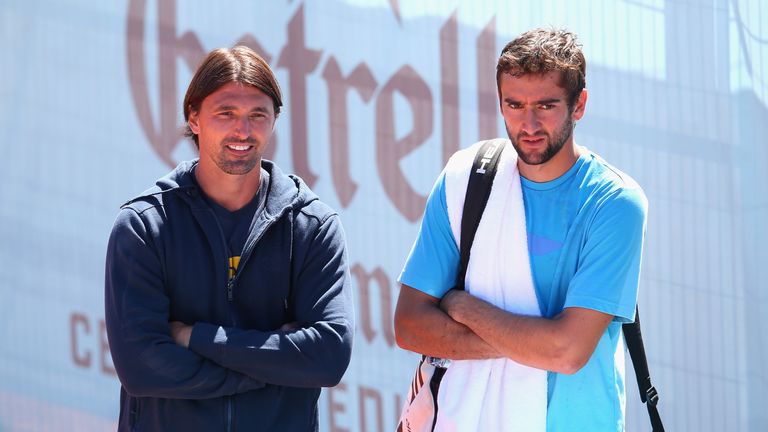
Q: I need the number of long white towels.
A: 1